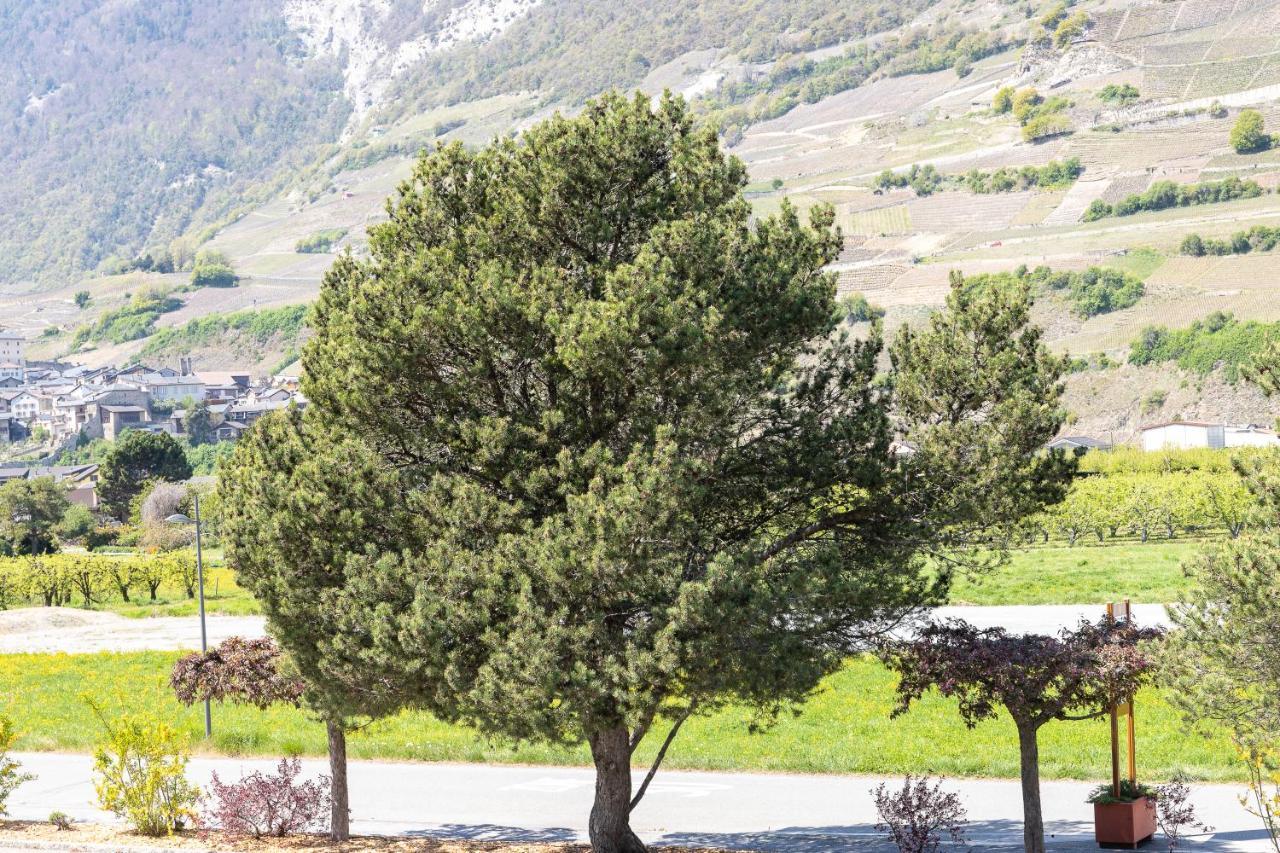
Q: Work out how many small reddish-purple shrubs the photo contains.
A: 3